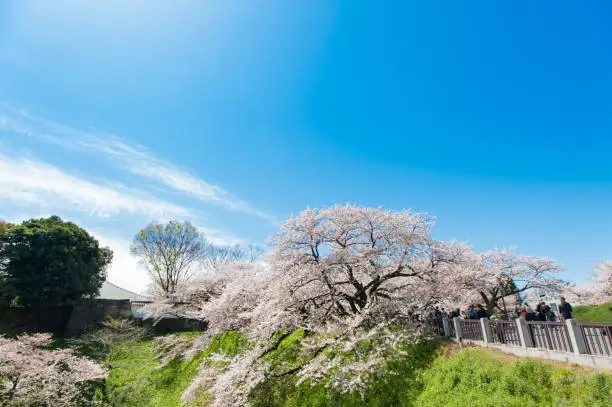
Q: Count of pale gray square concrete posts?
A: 5